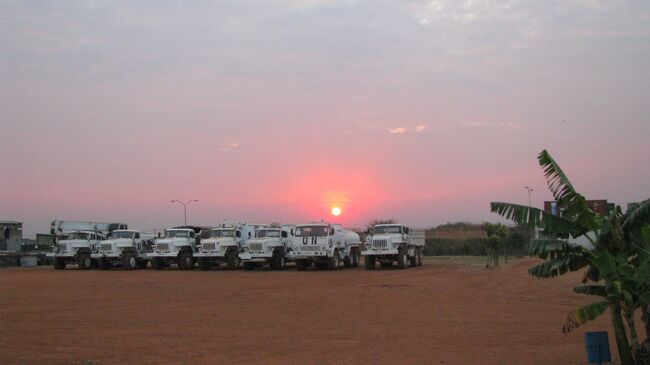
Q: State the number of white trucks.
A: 7